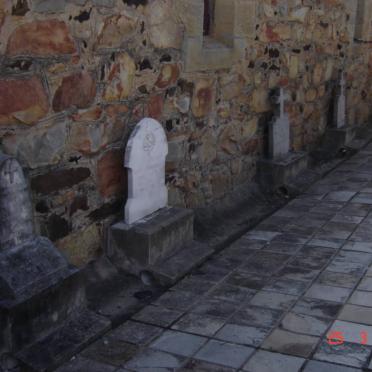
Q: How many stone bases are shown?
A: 4